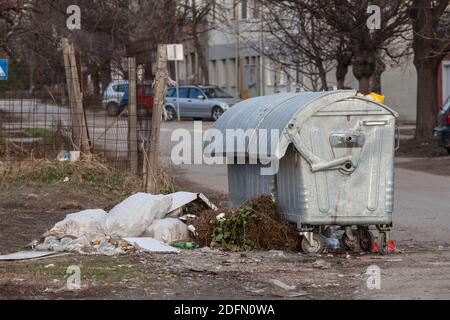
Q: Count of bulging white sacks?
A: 3